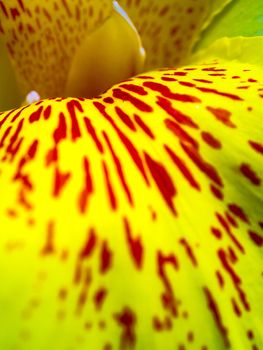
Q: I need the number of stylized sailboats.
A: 0